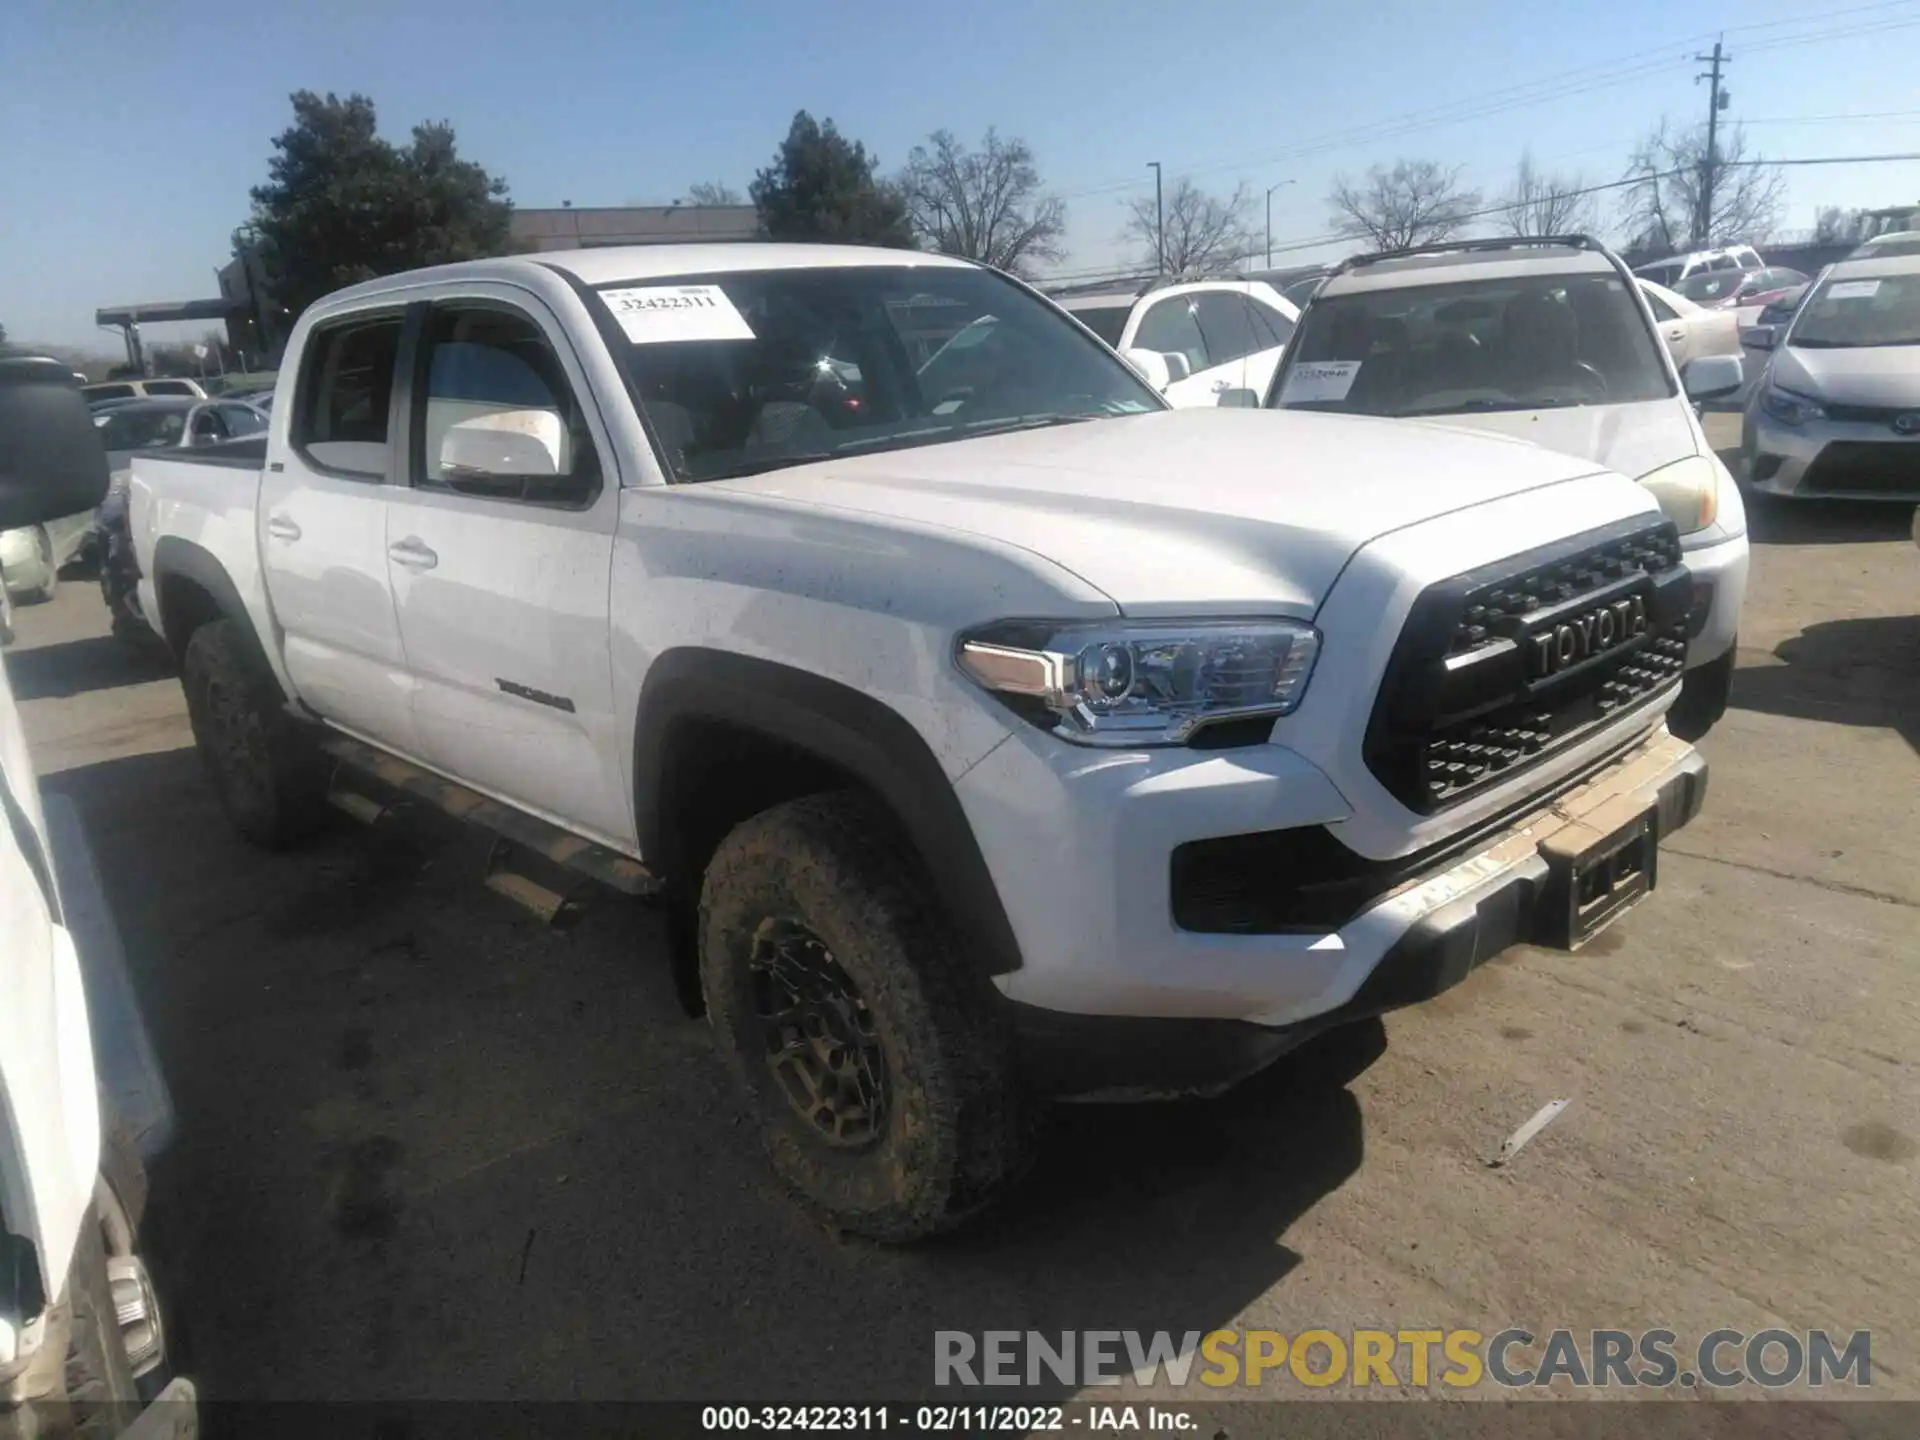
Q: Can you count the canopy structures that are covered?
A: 1